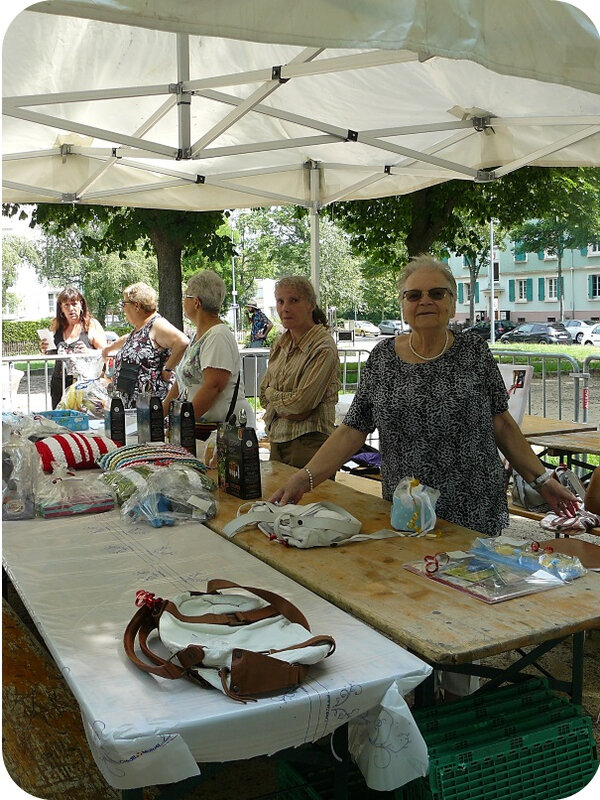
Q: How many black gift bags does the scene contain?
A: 4